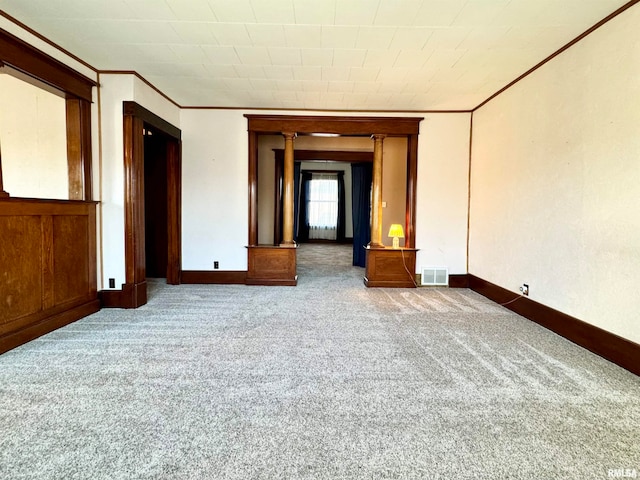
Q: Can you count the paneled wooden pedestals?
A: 2